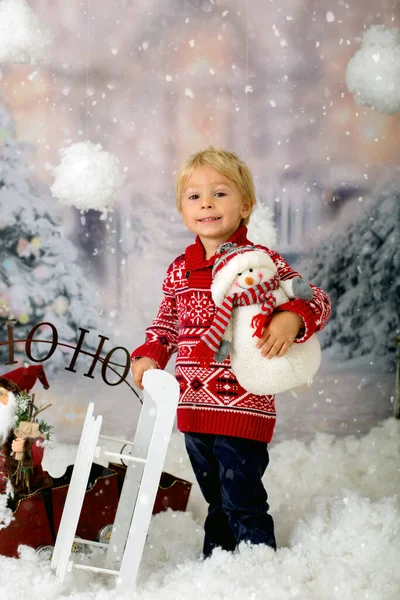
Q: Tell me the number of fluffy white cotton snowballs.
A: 4